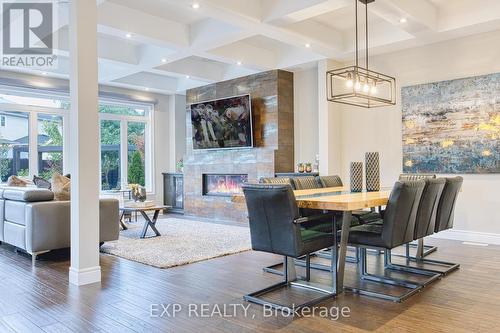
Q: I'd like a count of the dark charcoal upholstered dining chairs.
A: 8